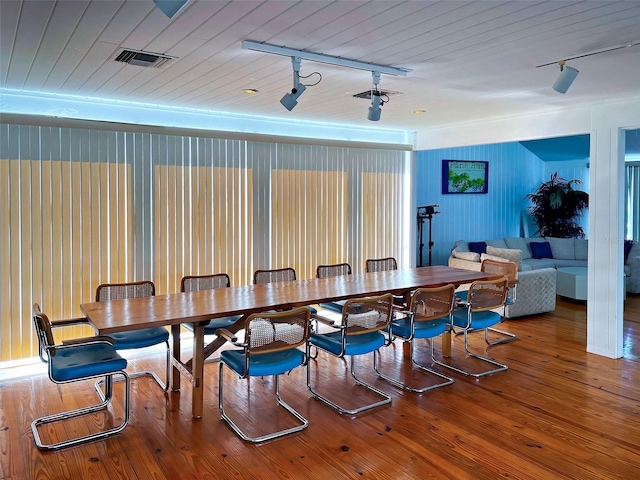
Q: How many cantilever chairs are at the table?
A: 11